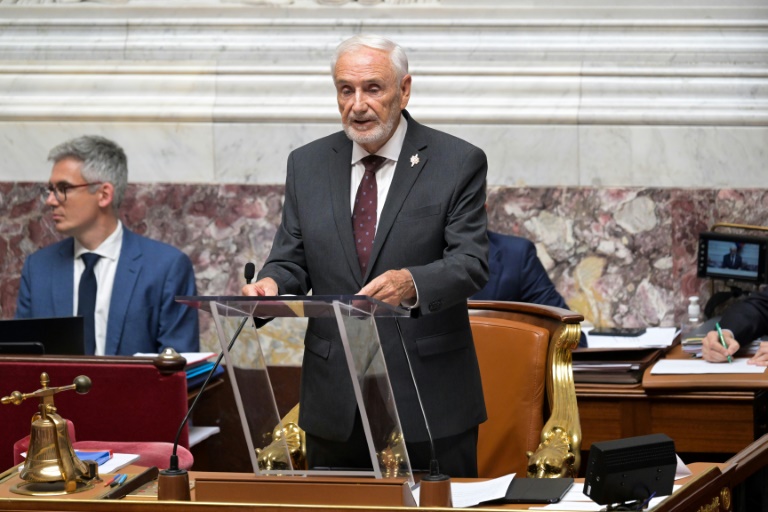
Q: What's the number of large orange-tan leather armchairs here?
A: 1